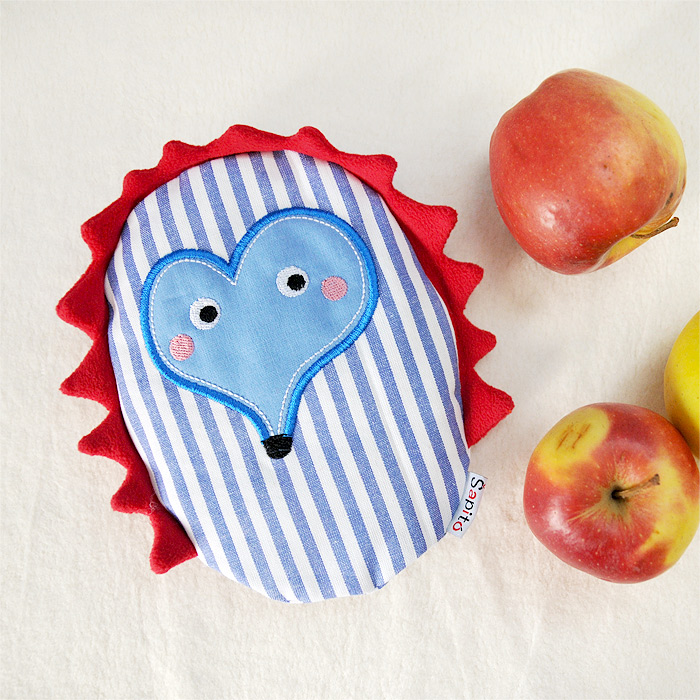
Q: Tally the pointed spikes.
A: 15